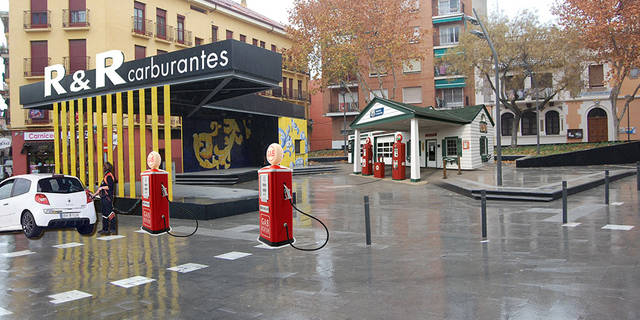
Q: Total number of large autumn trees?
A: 3